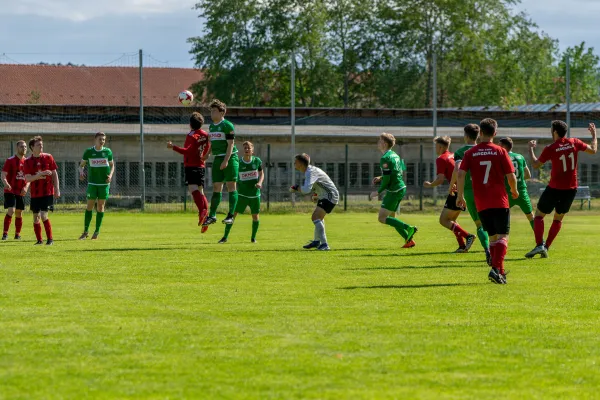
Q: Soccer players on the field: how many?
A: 13